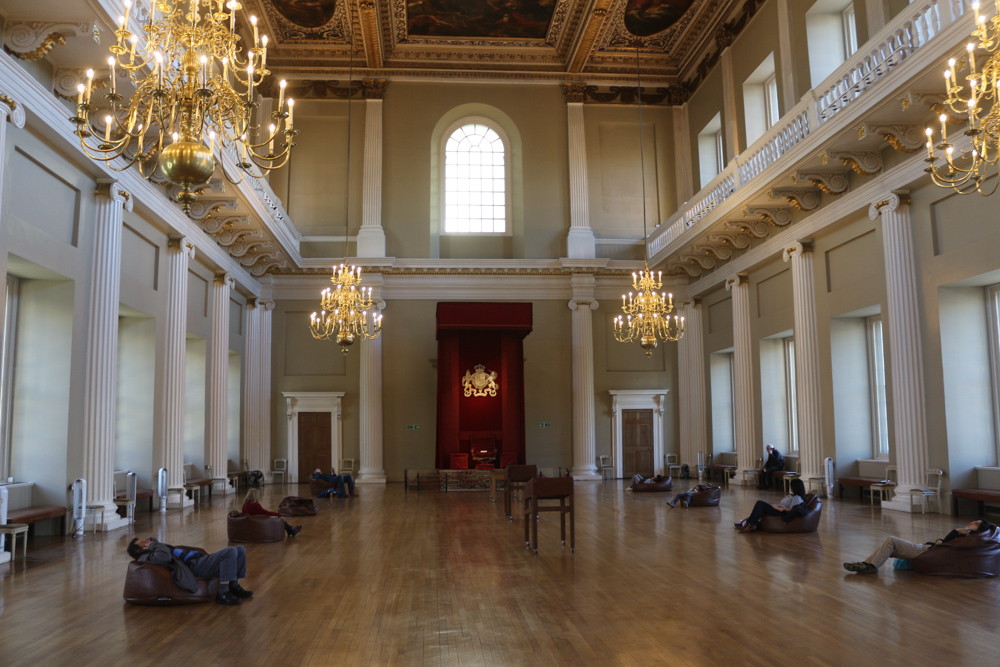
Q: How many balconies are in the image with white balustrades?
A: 2